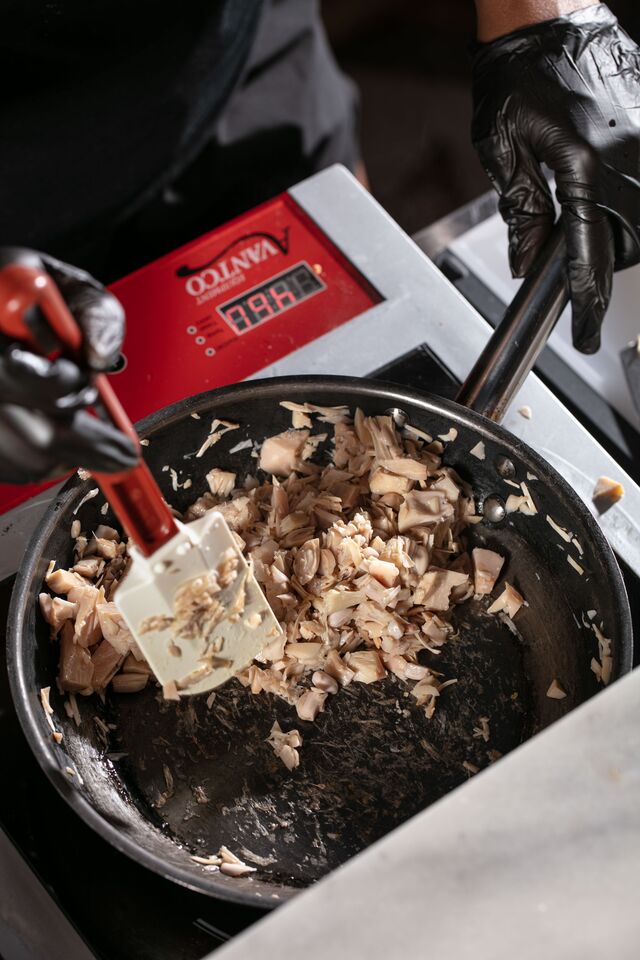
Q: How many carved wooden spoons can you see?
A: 0